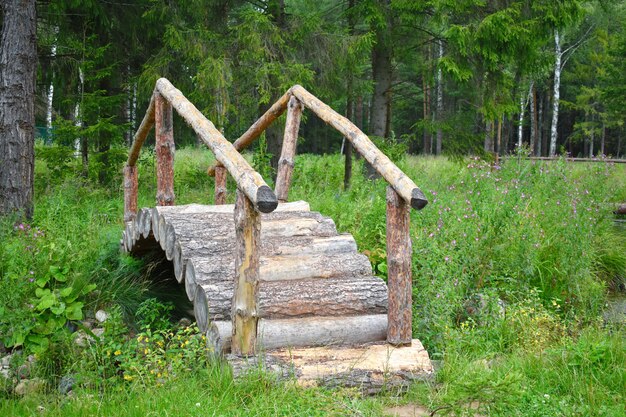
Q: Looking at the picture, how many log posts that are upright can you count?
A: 6